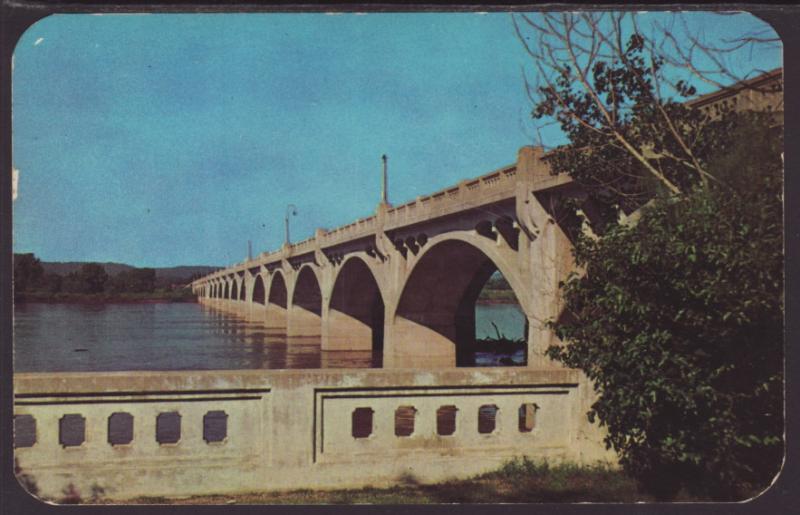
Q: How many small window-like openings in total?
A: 10